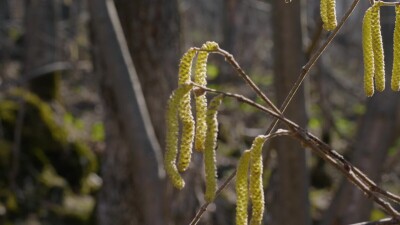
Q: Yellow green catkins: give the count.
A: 11